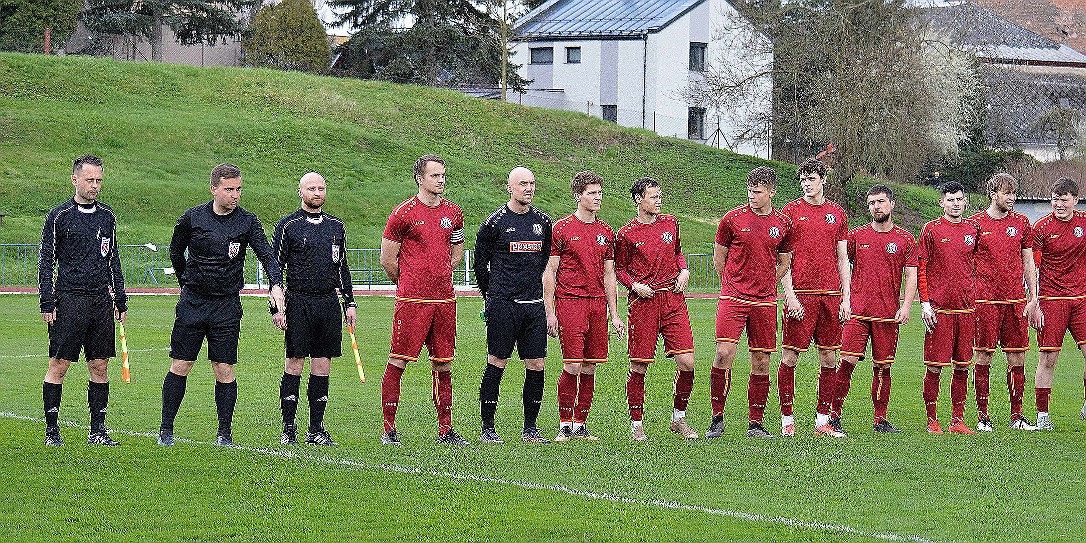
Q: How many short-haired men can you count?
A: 11